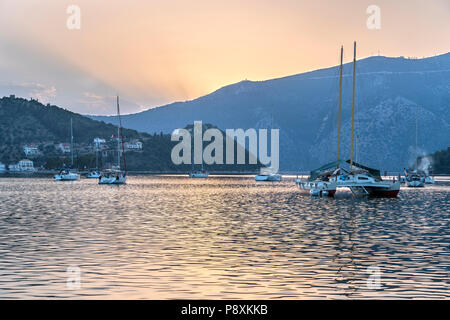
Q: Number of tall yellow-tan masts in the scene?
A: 2